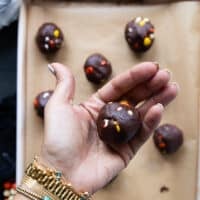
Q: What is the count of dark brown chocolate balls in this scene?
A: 6